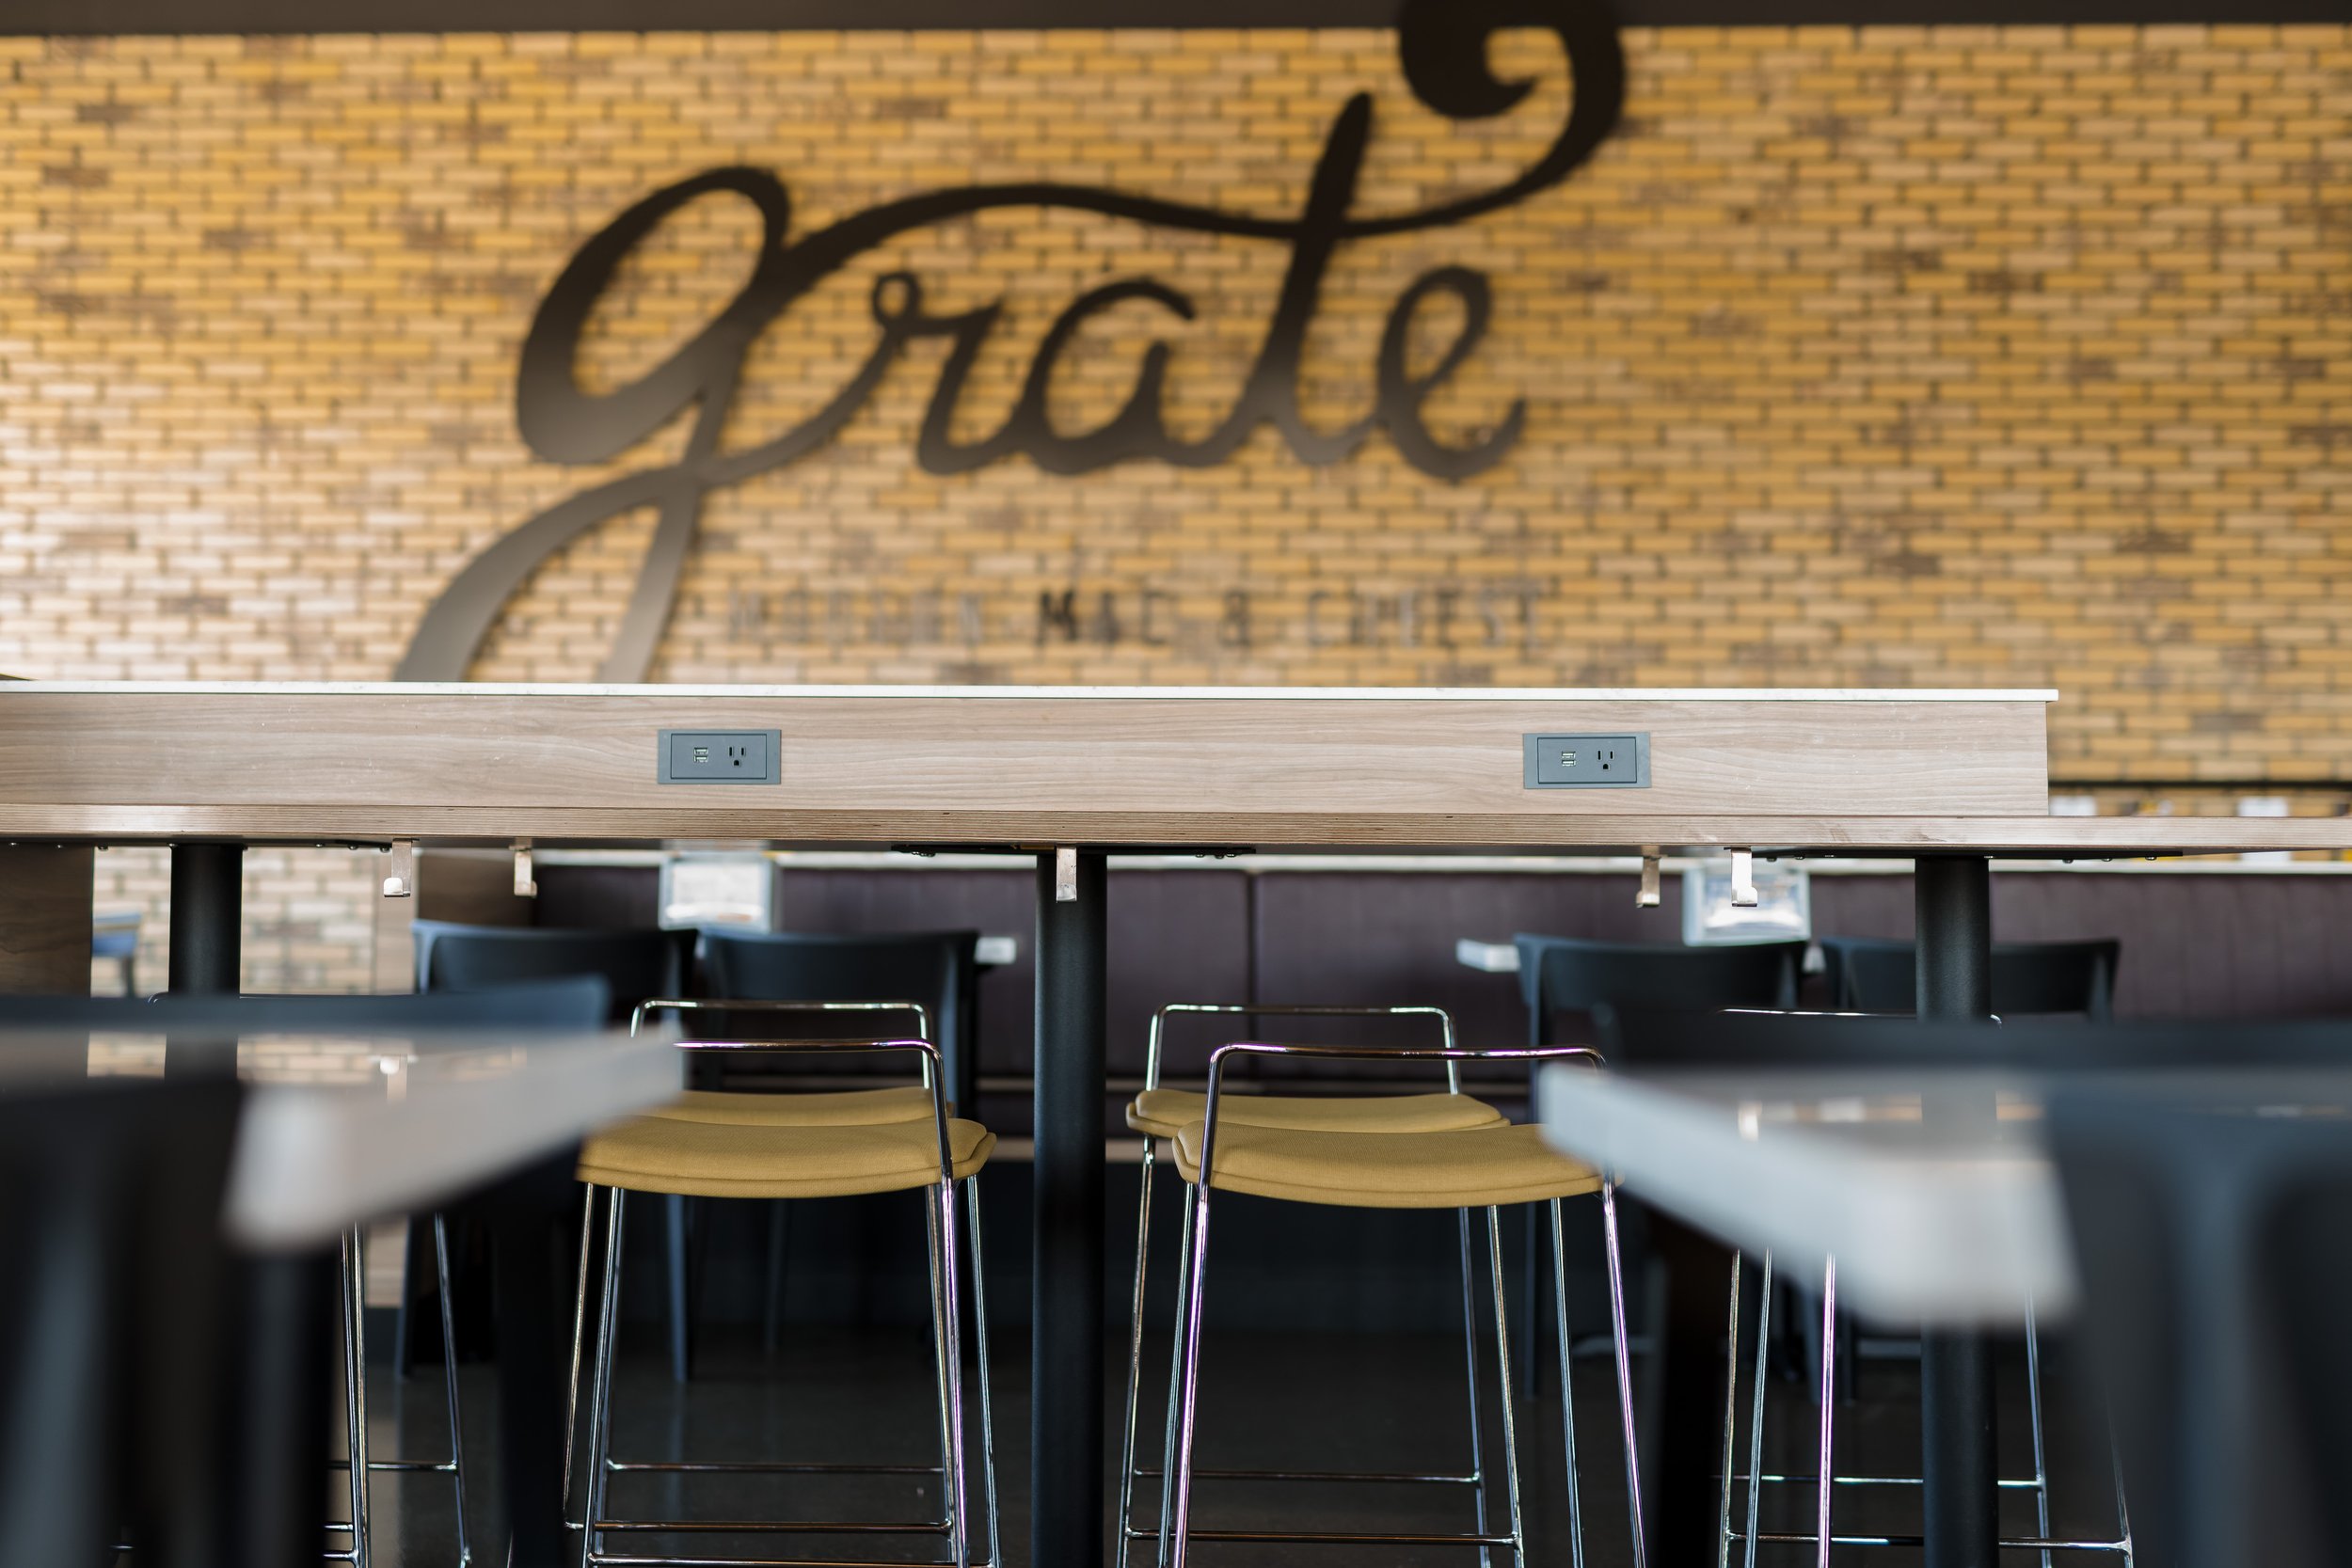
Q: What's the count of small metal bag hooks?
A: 5